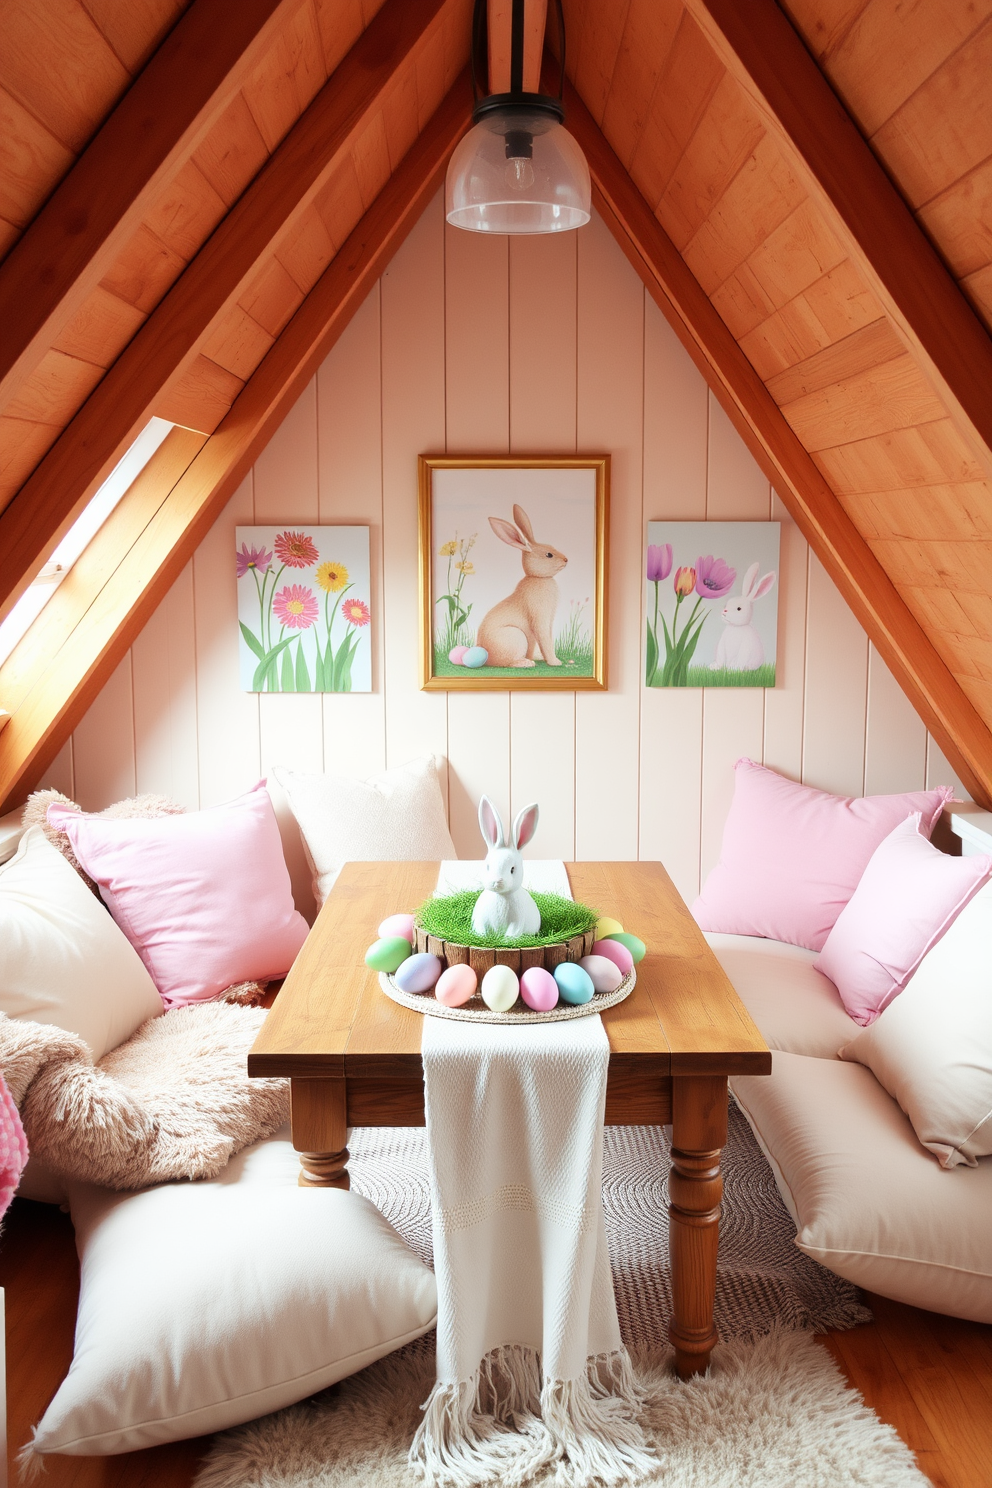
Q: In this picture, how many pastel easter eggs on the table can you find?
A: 11